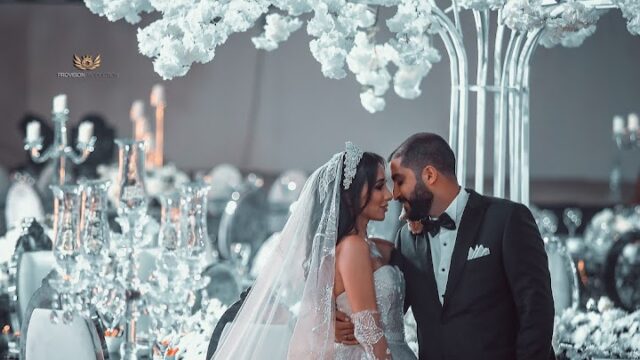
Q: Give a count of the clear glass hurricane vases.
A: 5